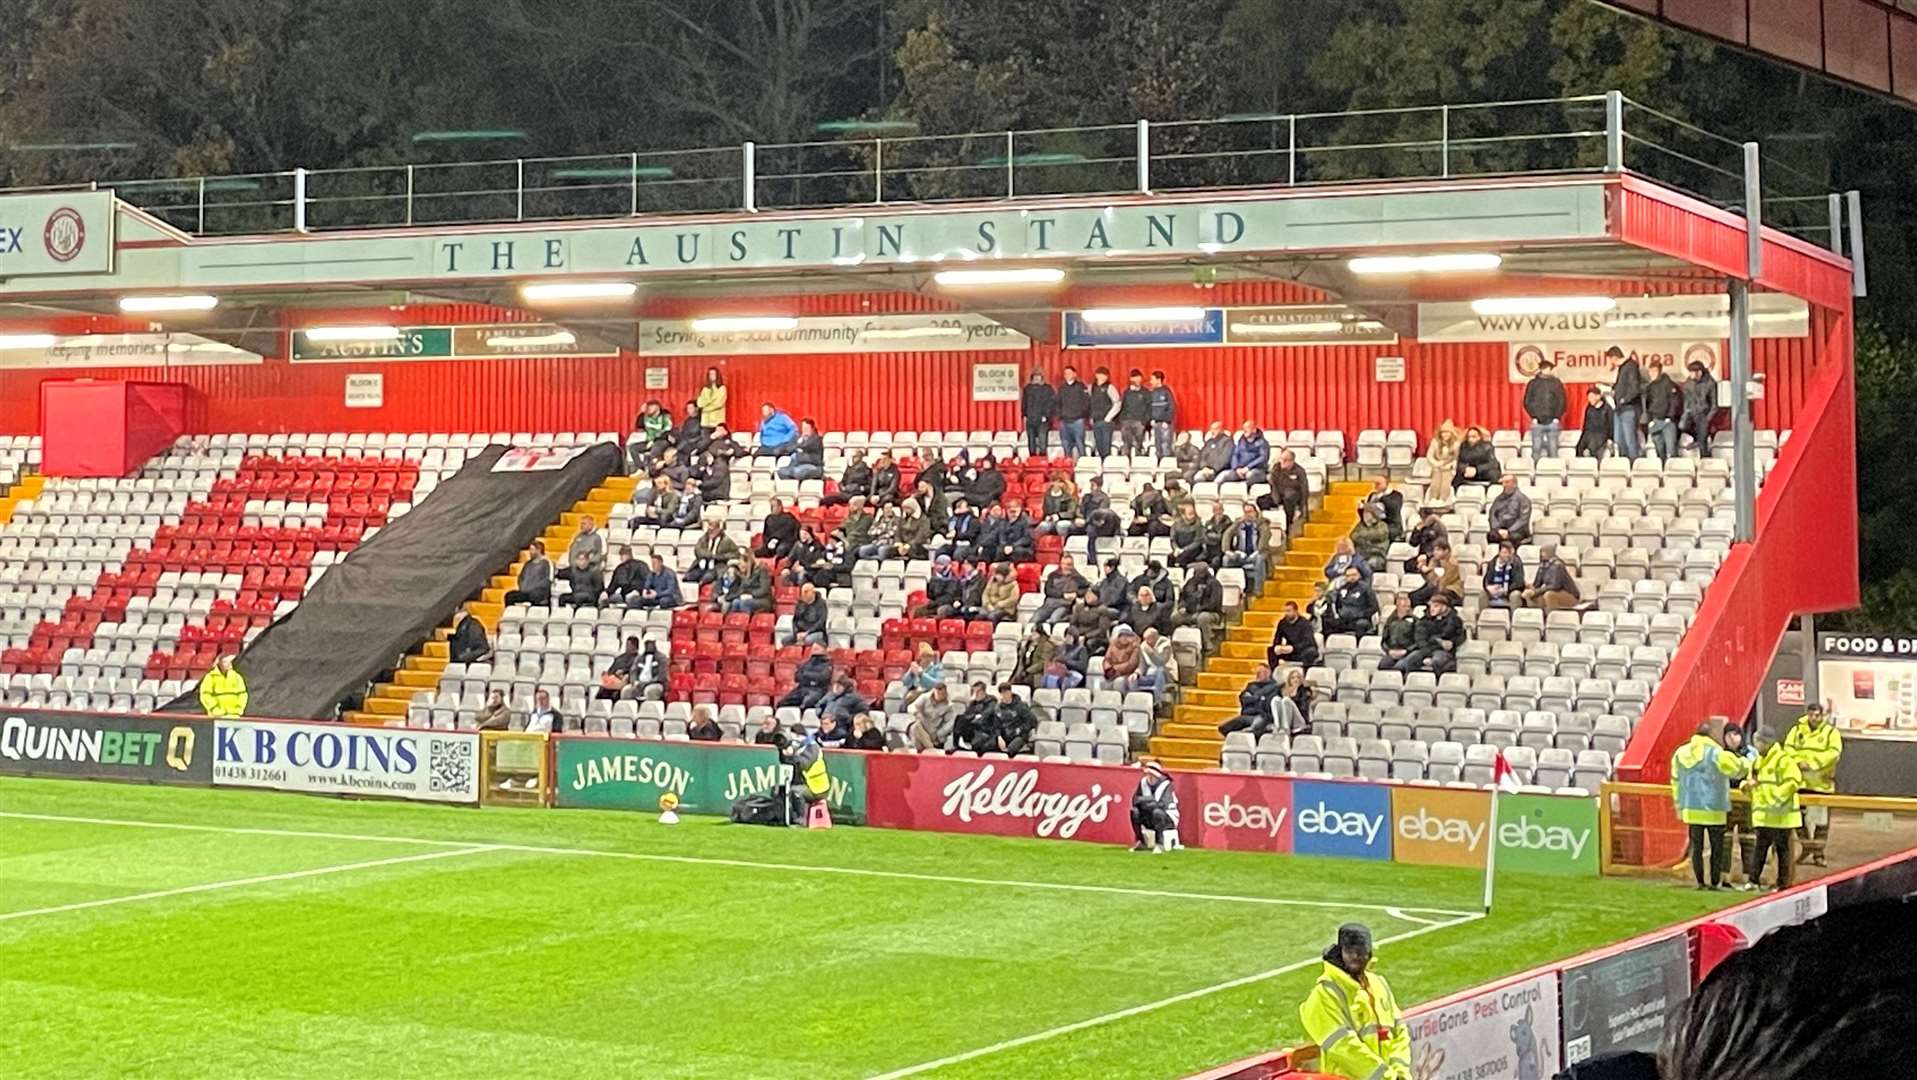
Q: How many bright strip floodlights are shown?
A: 9